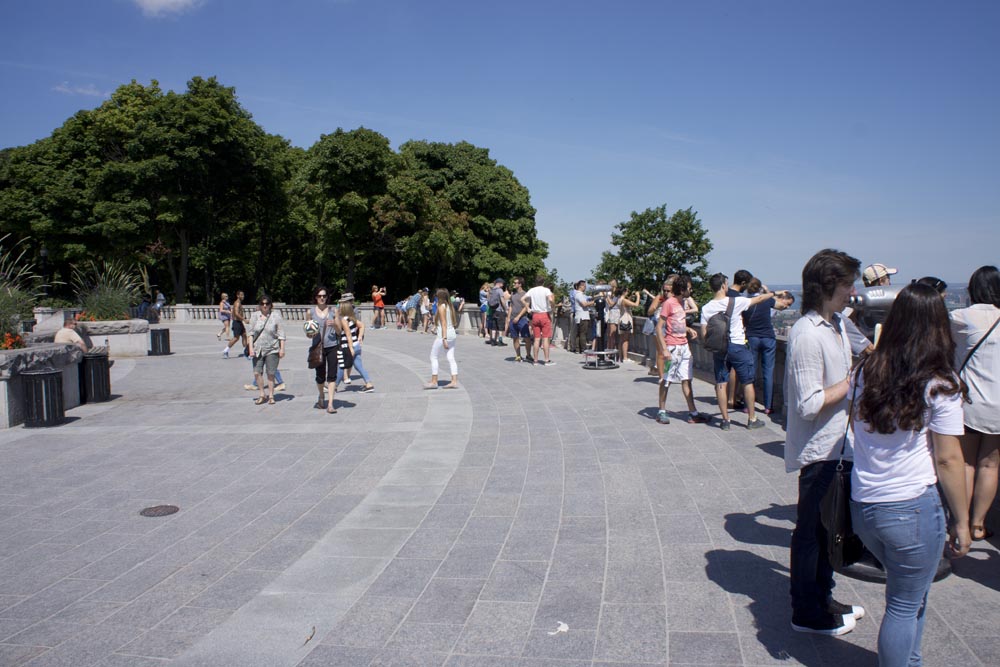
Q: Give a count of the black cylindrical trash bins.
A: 3